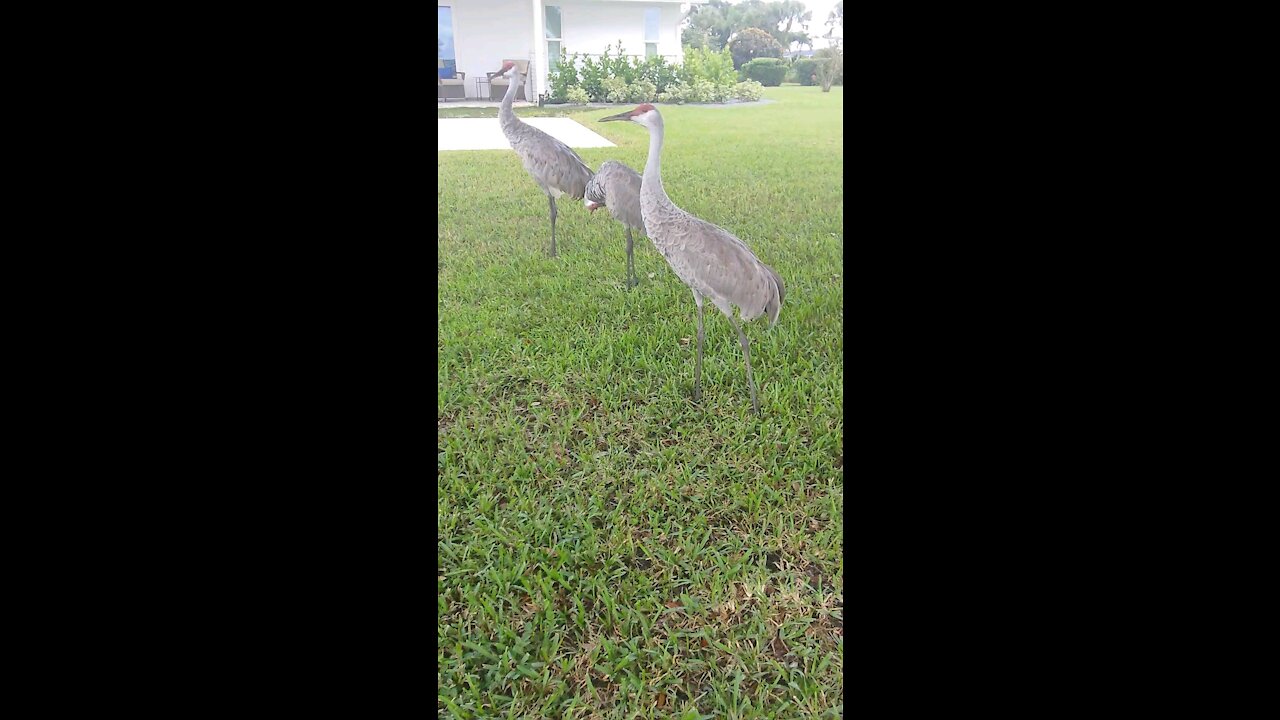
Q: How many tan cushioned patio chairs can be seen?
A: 2